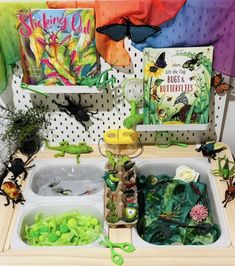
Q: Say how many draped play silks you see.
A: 3